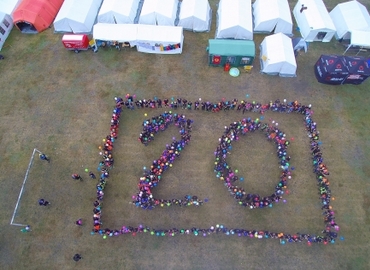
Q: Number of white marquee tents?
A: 11